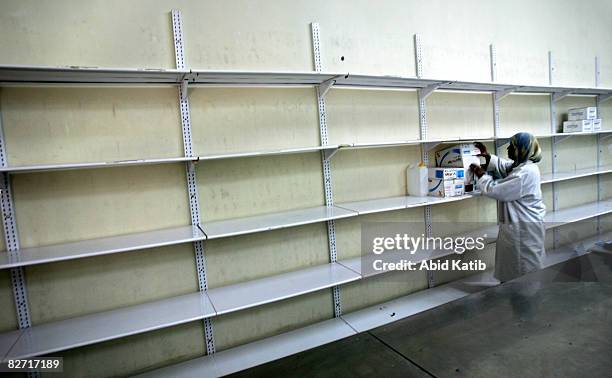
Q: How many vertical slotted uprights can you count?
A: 7